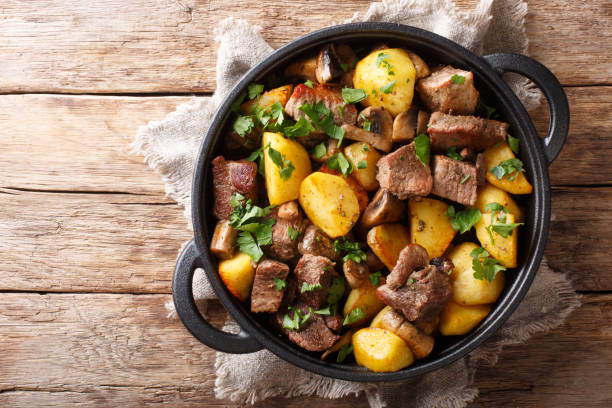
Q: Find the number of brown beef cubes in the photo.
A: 11